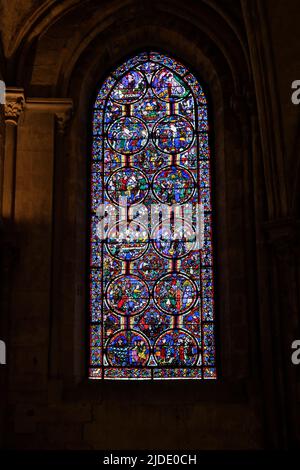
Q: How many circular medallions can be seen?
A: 12